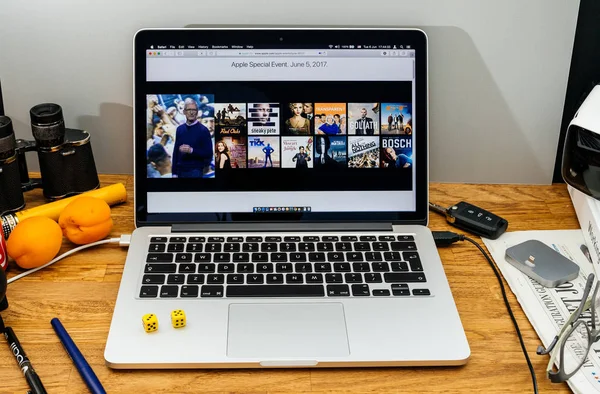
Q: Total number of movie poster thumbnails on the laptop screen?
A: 12